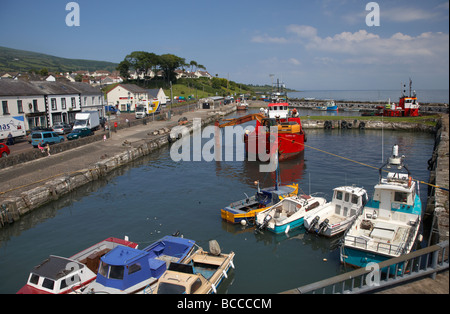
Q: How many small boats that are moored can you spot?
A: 7